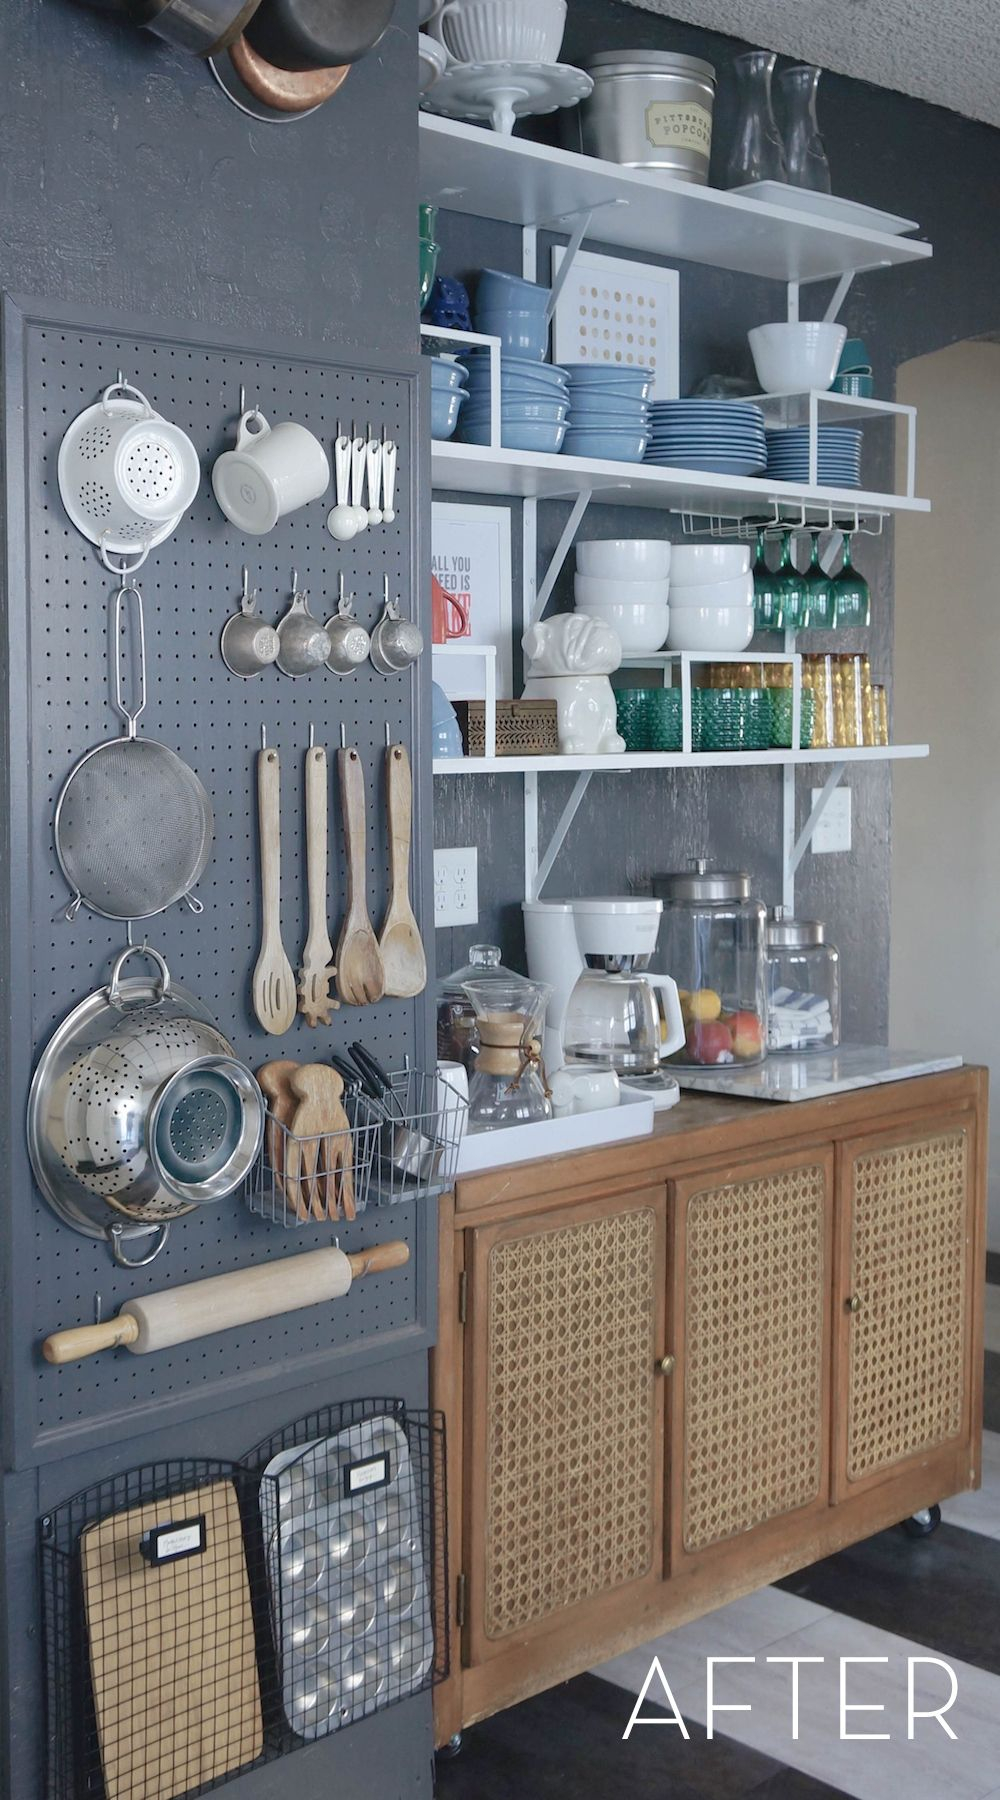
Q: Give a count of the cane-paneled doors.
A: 3